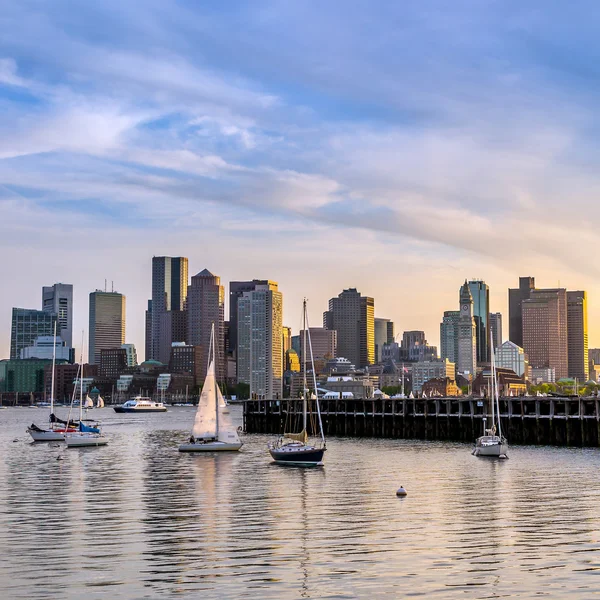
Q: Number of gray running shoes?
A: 0